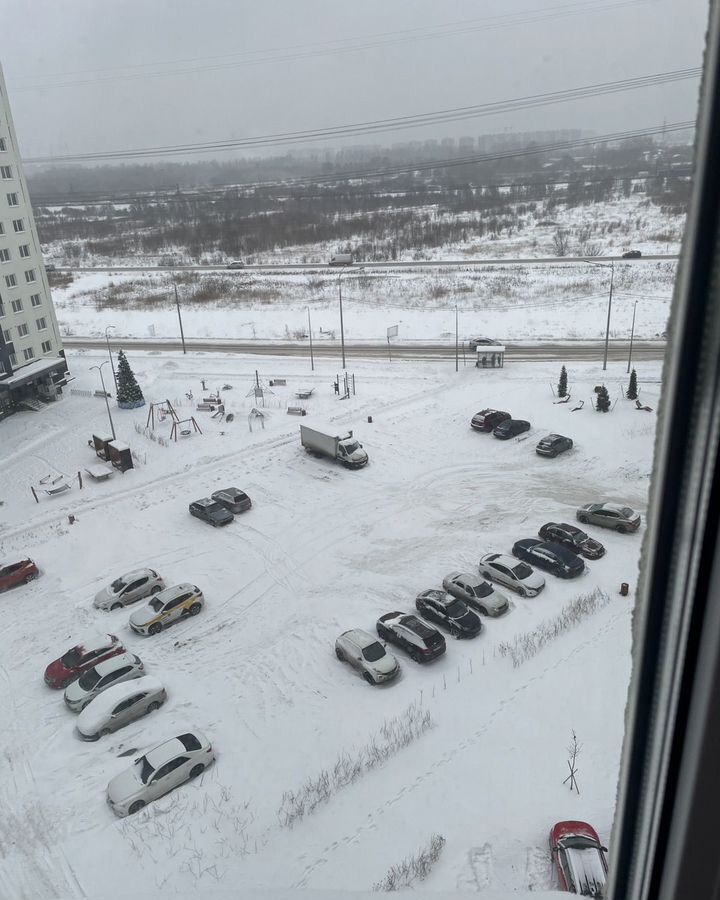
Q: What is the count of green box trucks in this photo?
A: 0